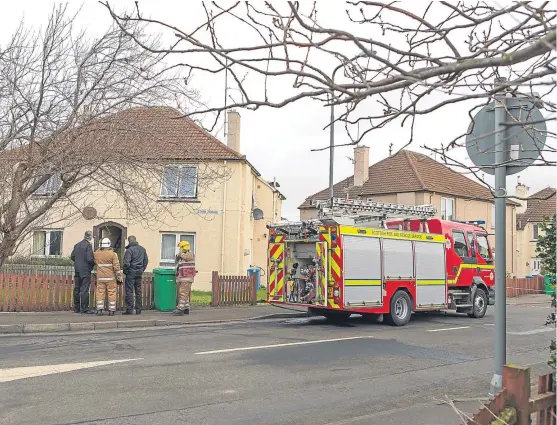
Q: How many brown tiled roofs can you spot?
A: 3